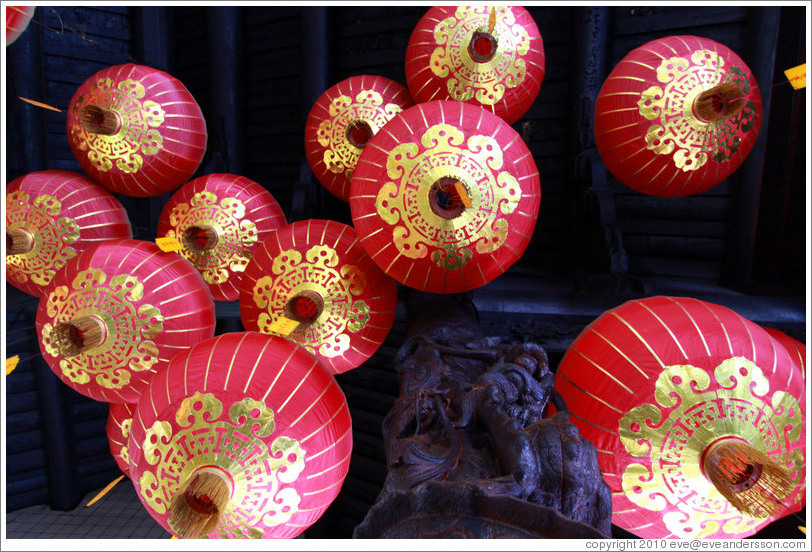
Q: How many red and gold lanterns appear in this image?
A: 14